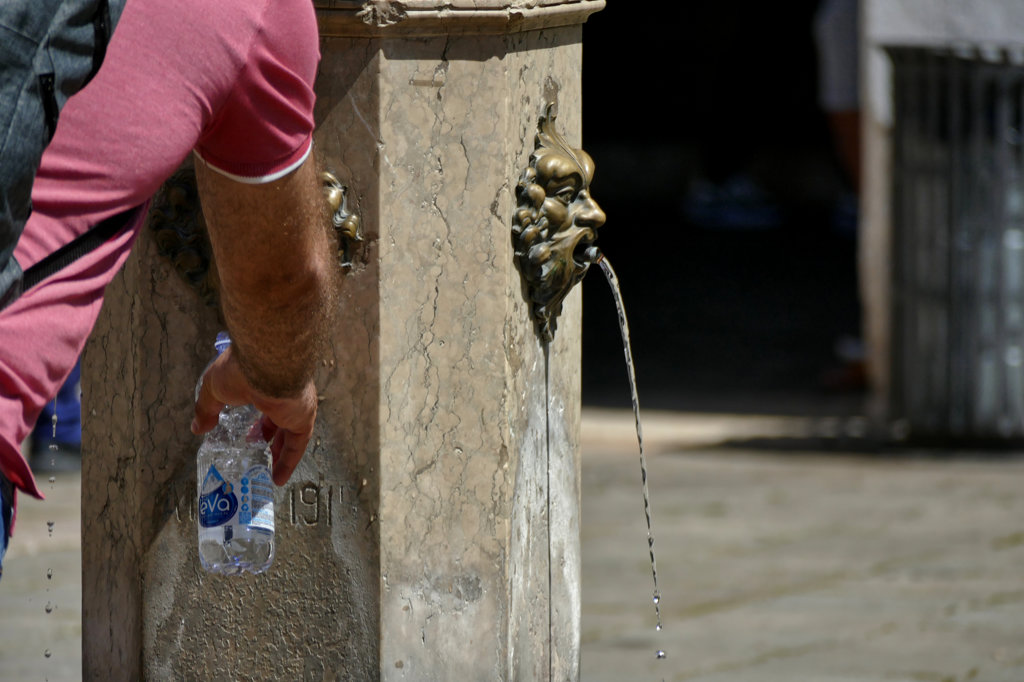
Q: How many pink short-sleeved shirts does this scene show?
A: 1